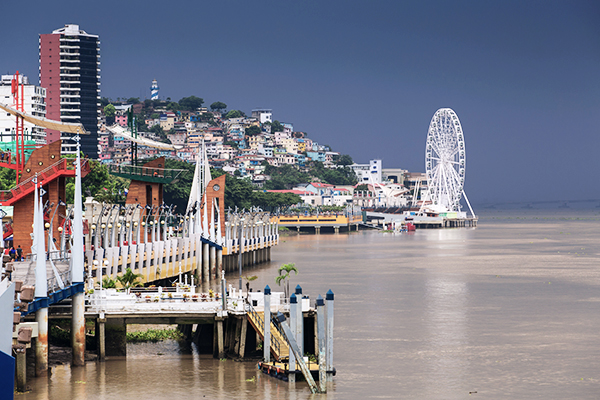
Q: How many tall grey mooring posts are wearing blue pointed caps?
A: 6